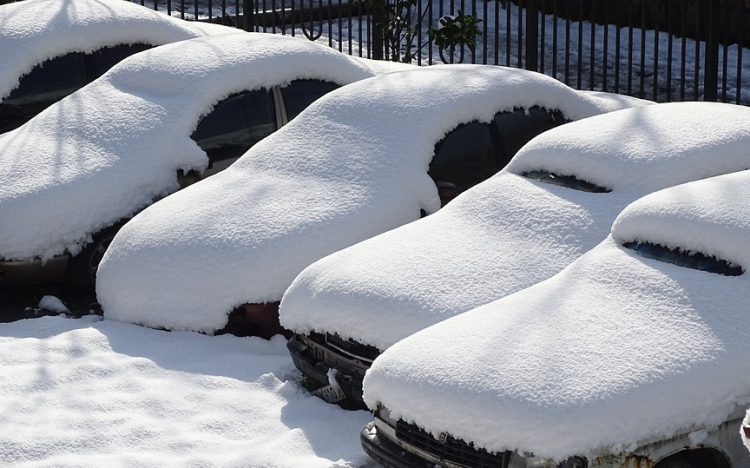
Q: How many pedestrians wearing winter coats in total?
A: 0